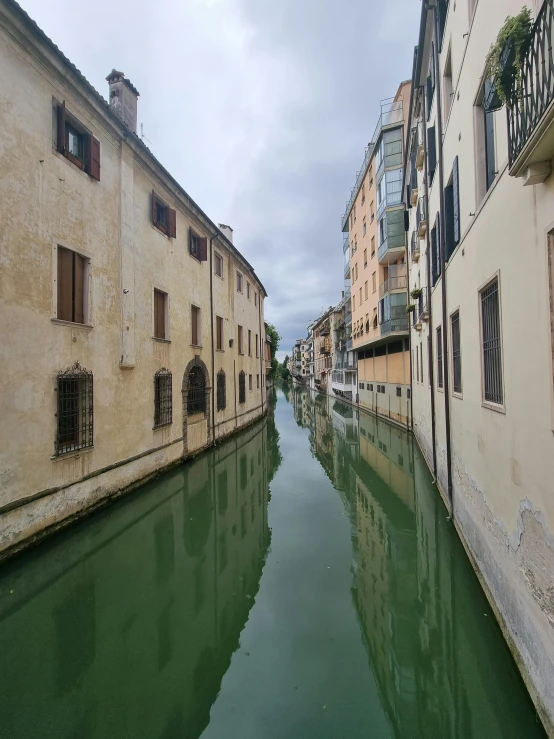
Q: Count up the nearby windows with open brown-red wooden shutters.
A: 3